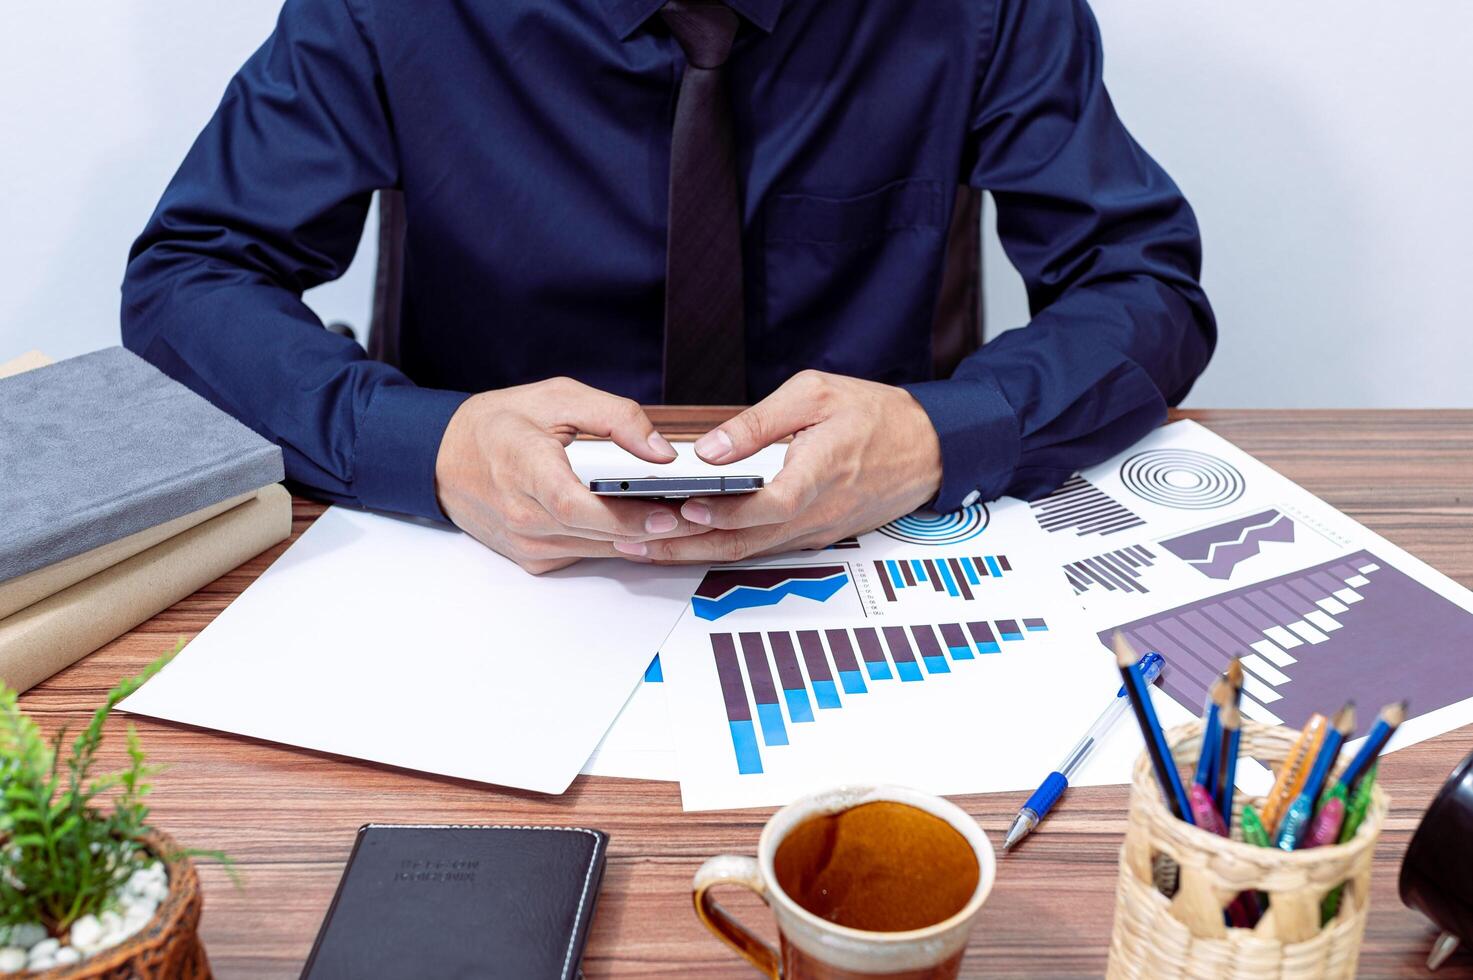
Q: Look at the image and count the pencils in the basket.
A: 6